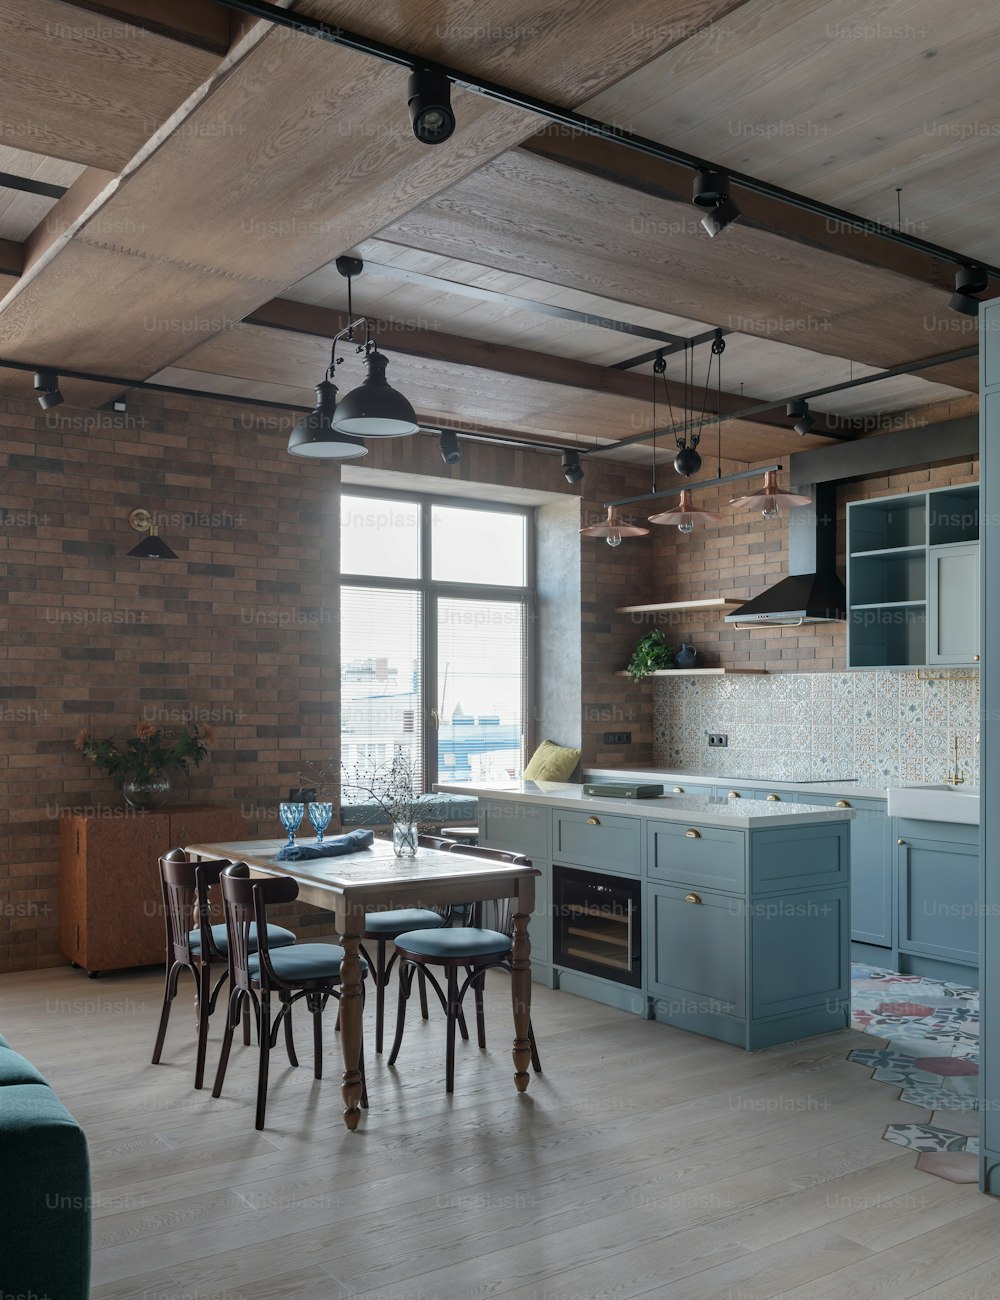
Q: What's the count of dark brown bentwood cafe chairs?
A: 4